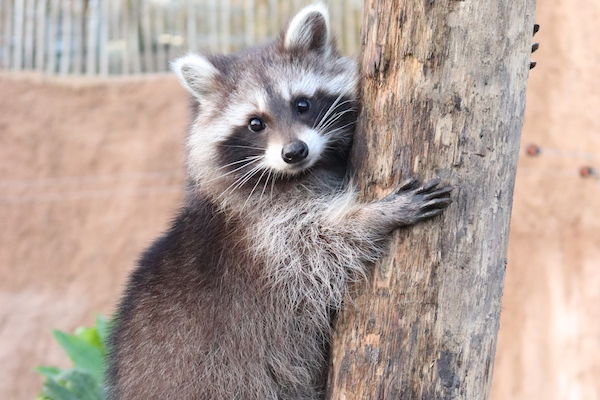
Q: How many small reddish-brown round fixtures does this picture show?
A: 2